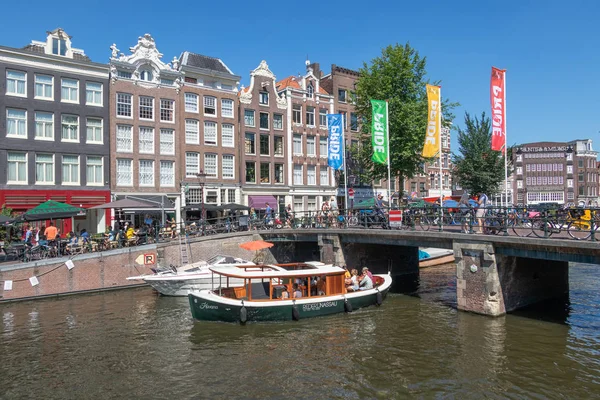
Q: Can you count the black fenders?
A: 4